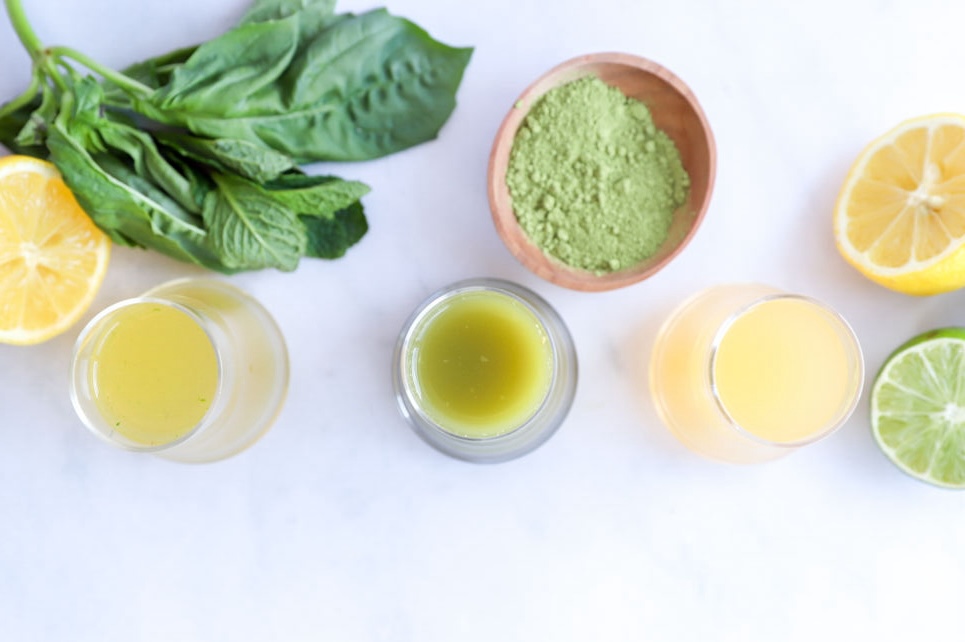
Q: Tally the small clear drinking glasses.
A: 3